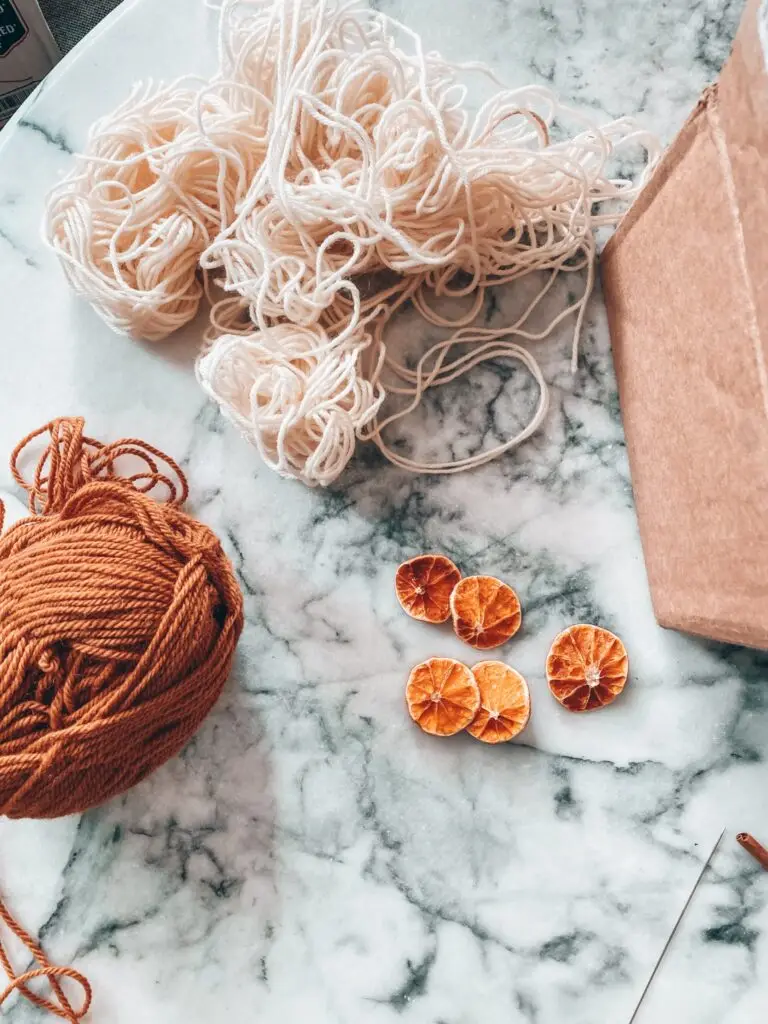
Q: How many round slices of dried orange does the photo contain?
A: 5